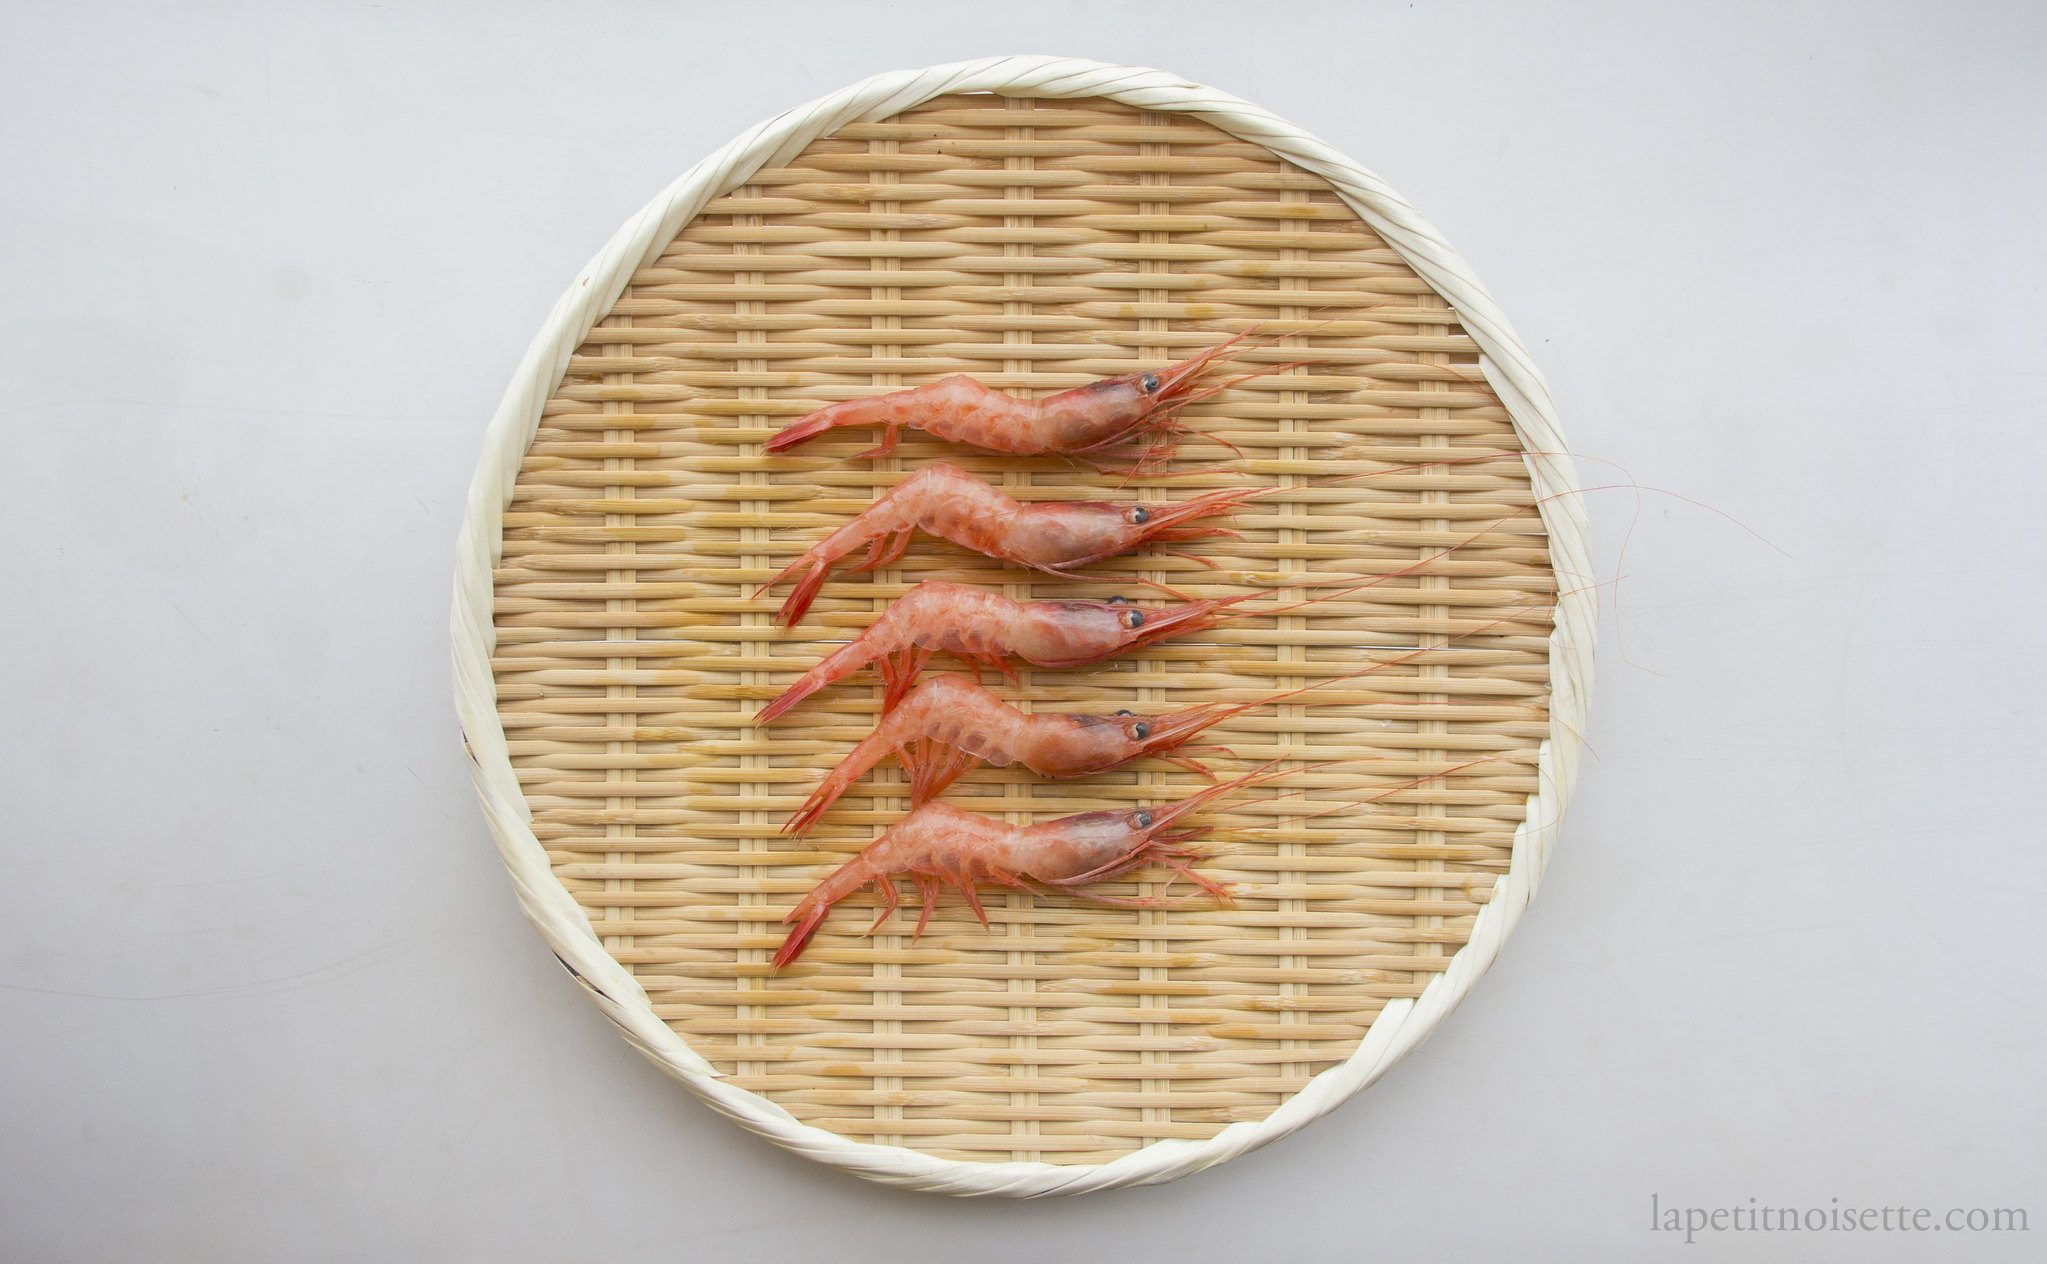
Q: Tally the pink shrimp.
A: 5